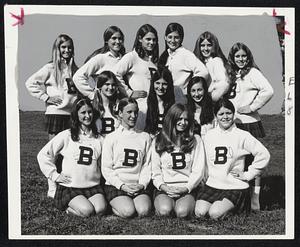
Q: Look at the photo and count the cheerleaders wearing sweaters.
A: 13